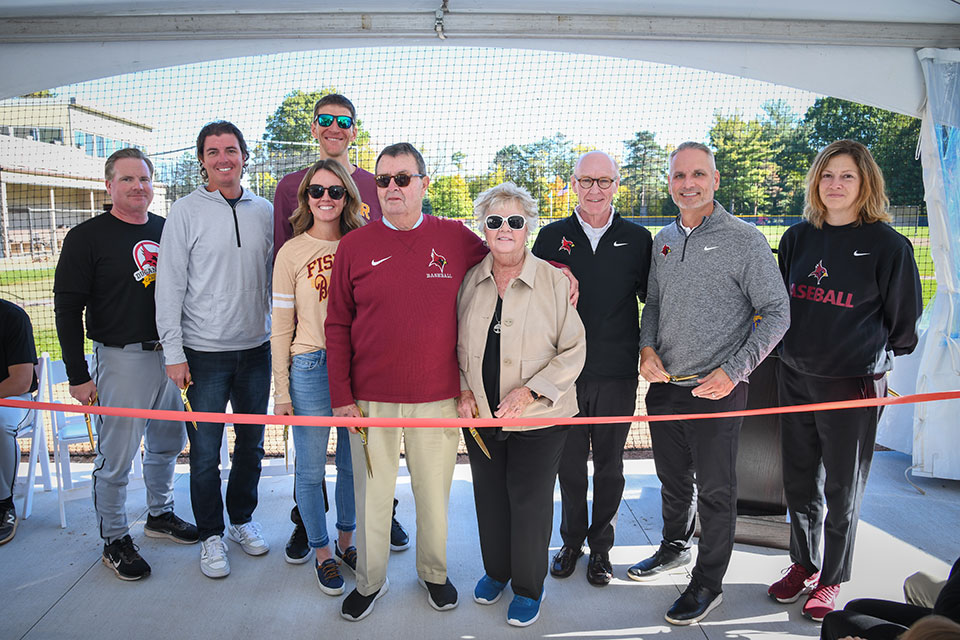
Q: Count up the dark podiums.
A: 1